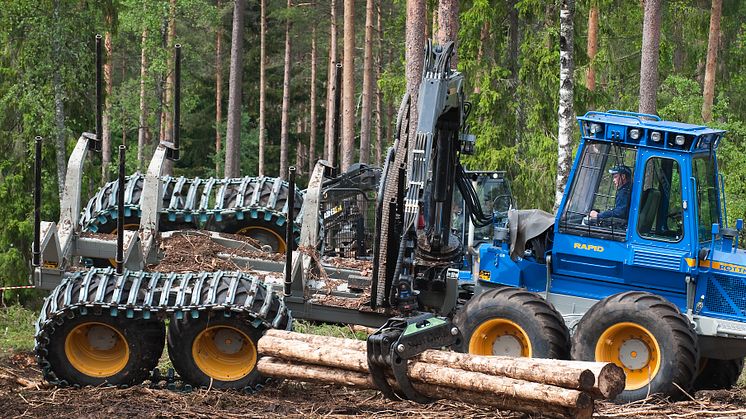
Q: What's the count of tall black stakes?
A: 6